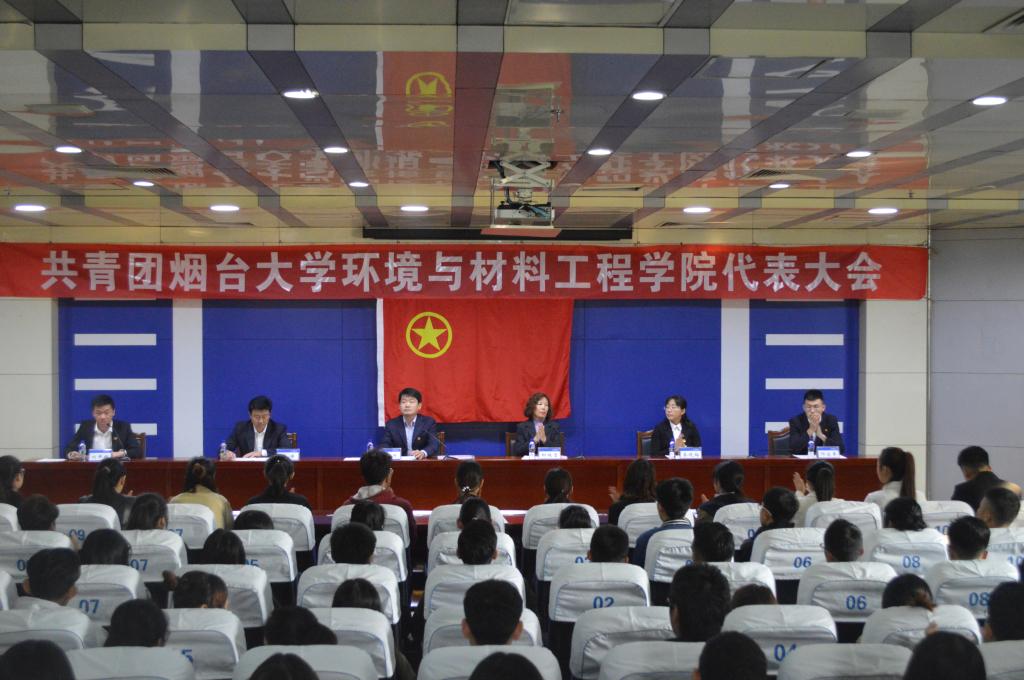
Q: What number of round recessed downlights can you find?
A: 15